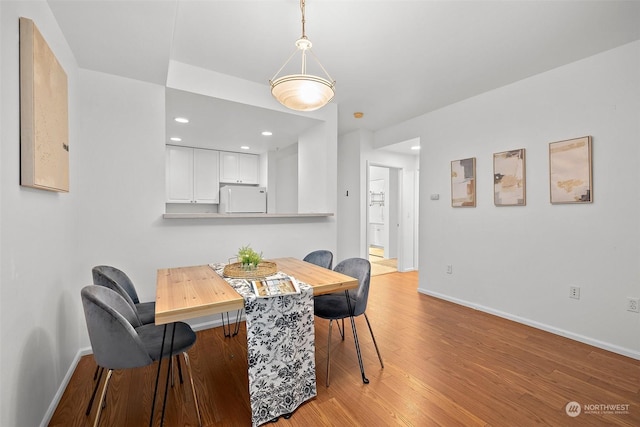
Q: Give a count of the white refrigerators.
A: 1